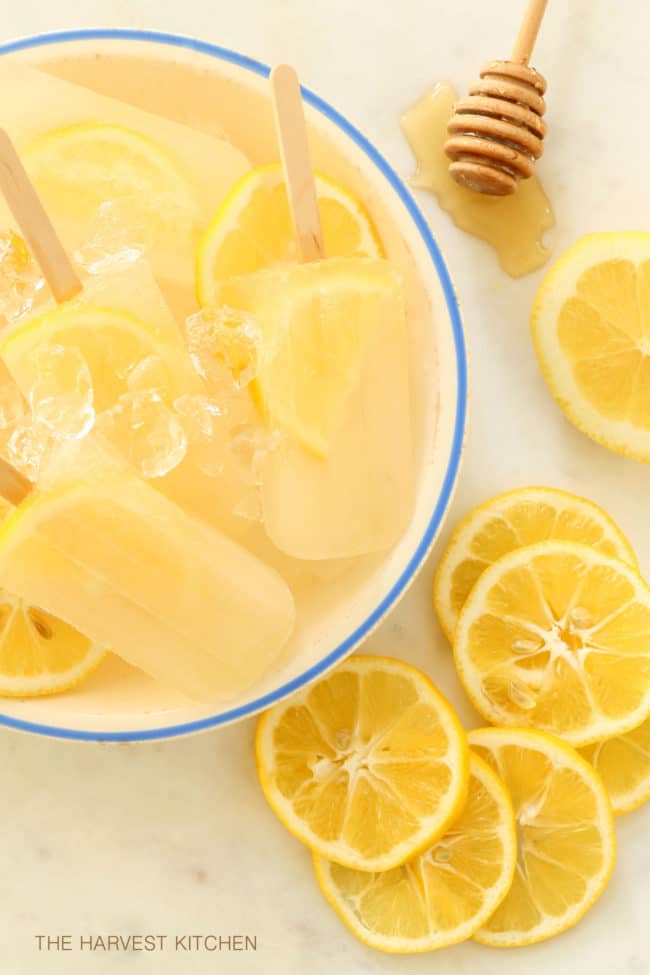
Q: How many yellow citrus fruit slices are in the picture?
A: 13